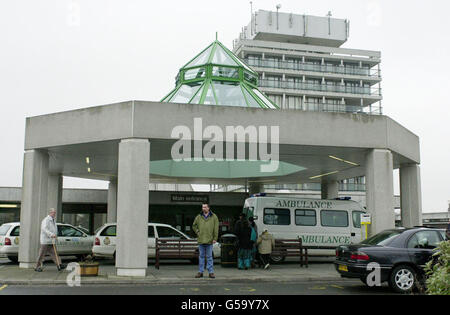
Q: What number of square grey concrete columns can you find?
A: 8